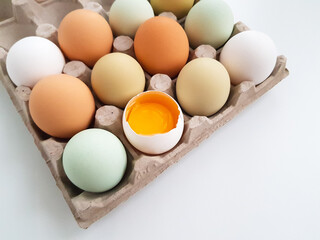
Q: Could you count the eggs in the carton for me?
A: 12